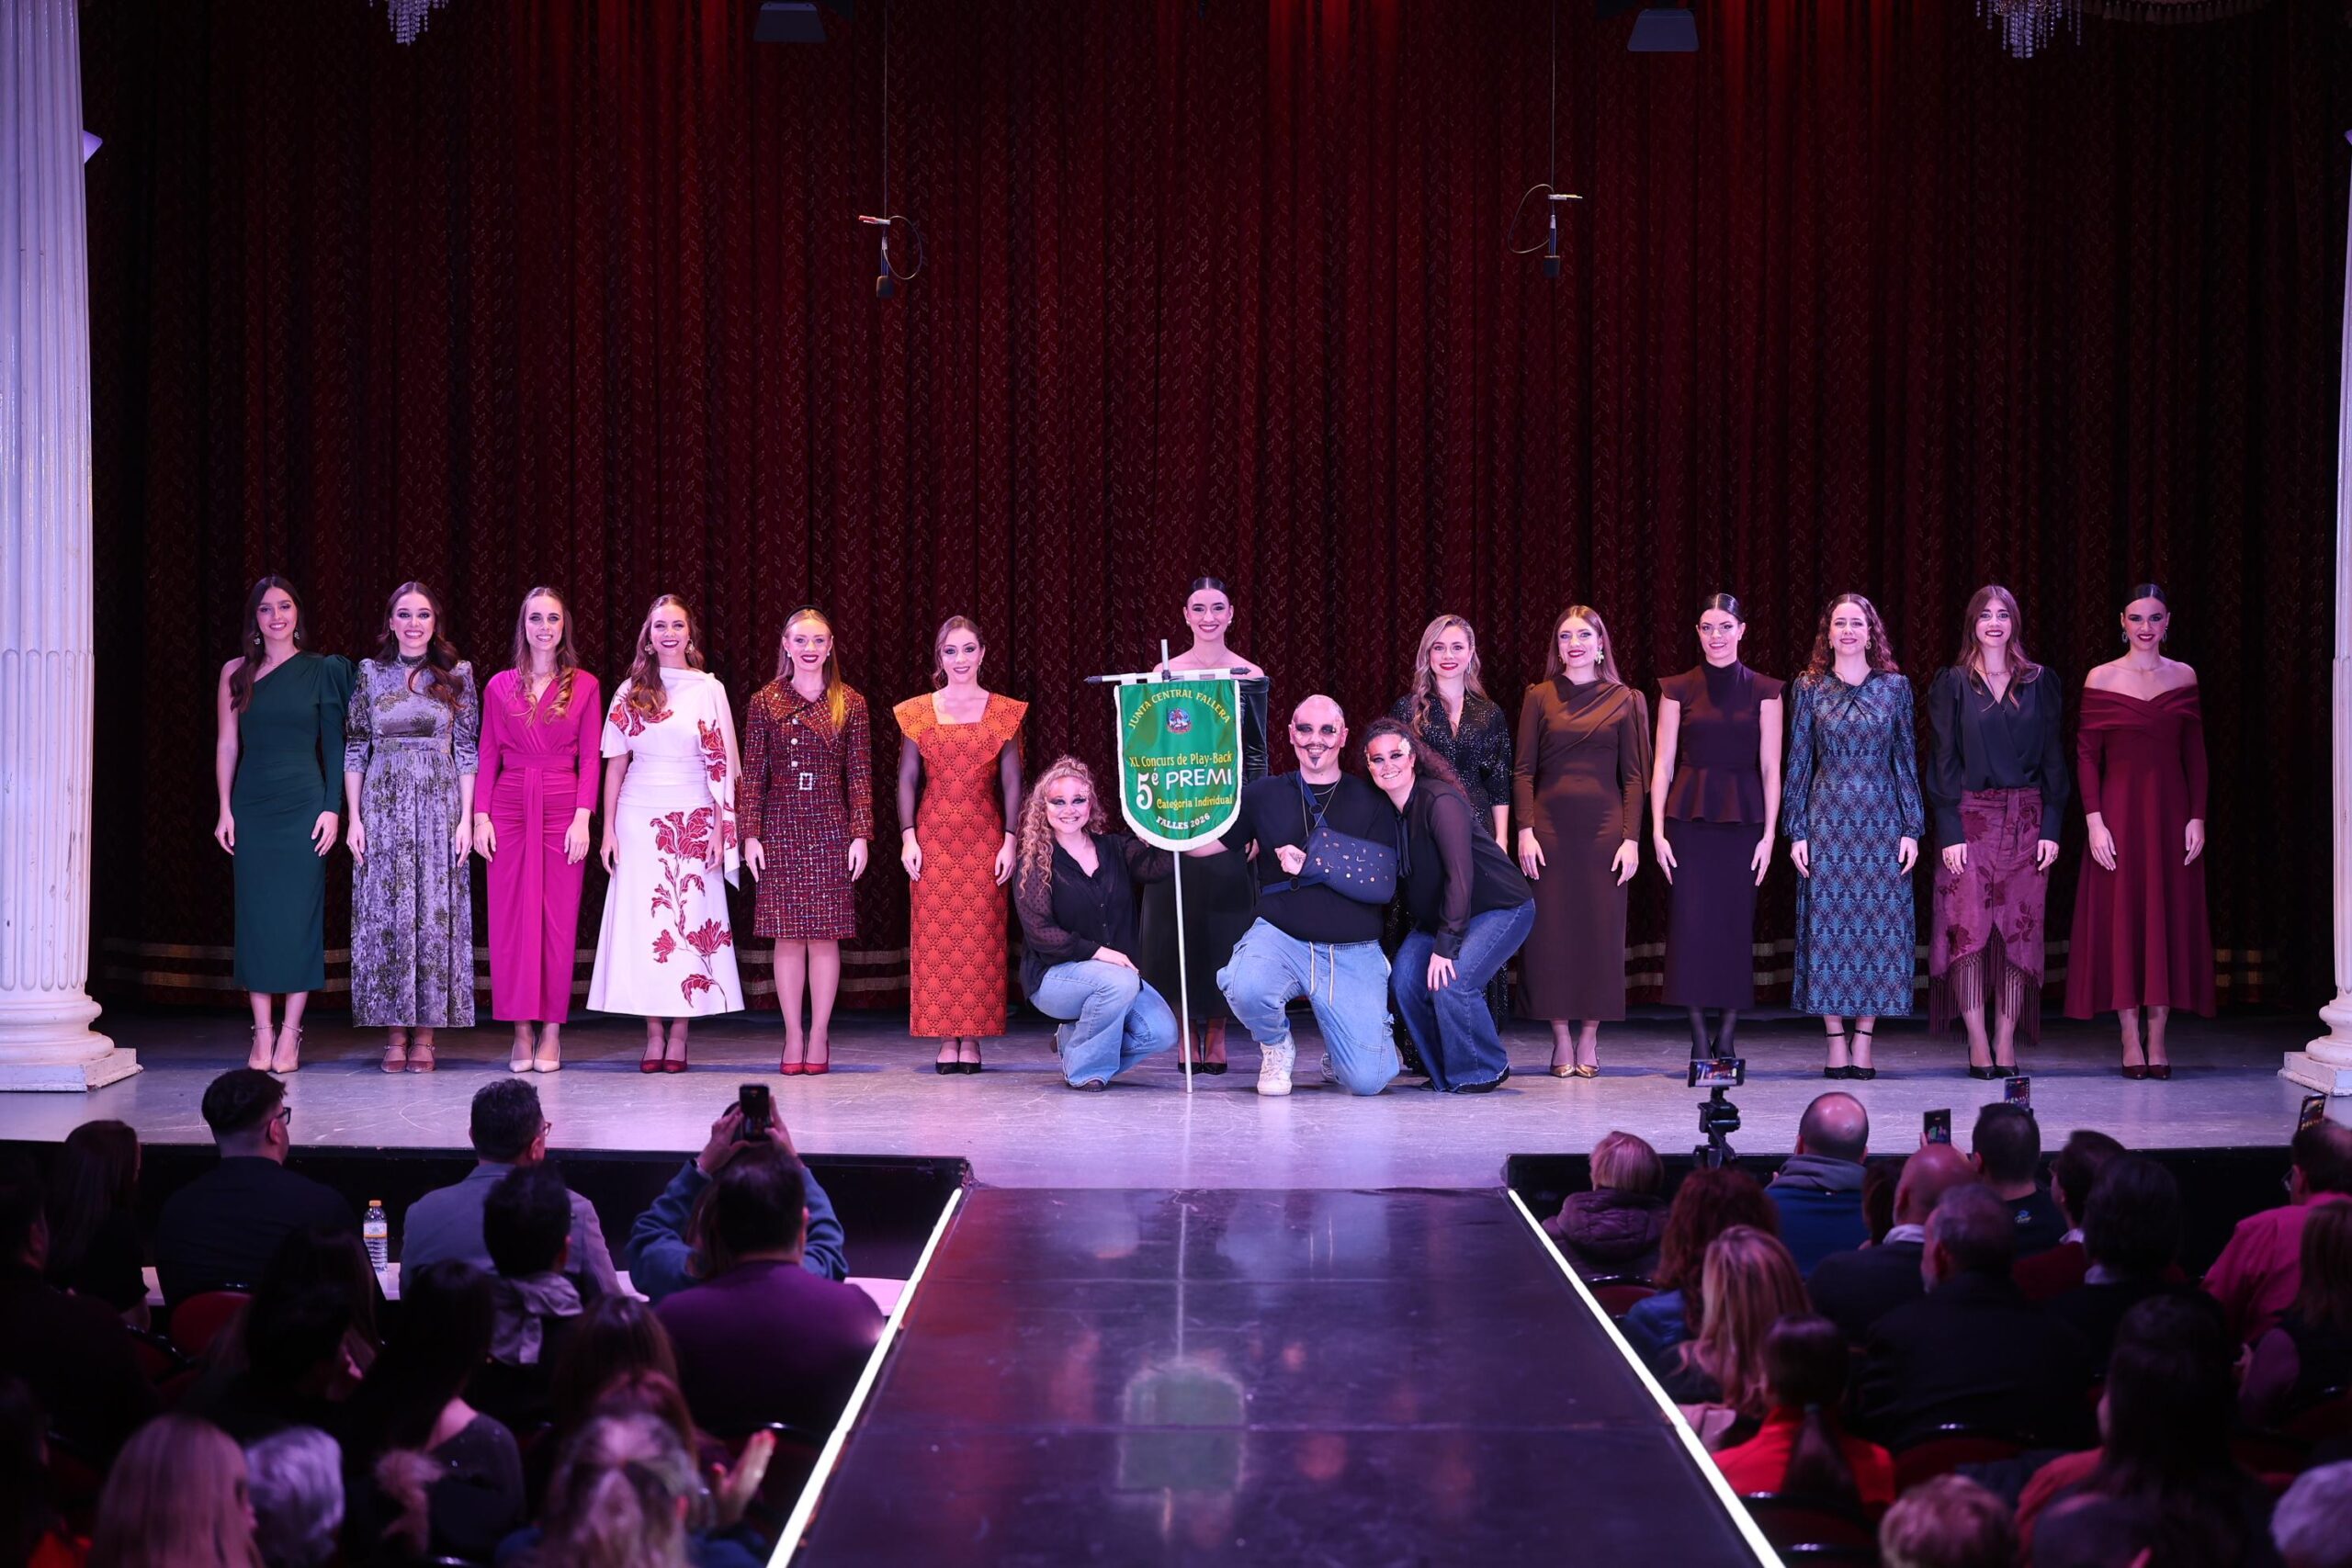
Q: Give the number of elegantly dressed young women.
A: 13